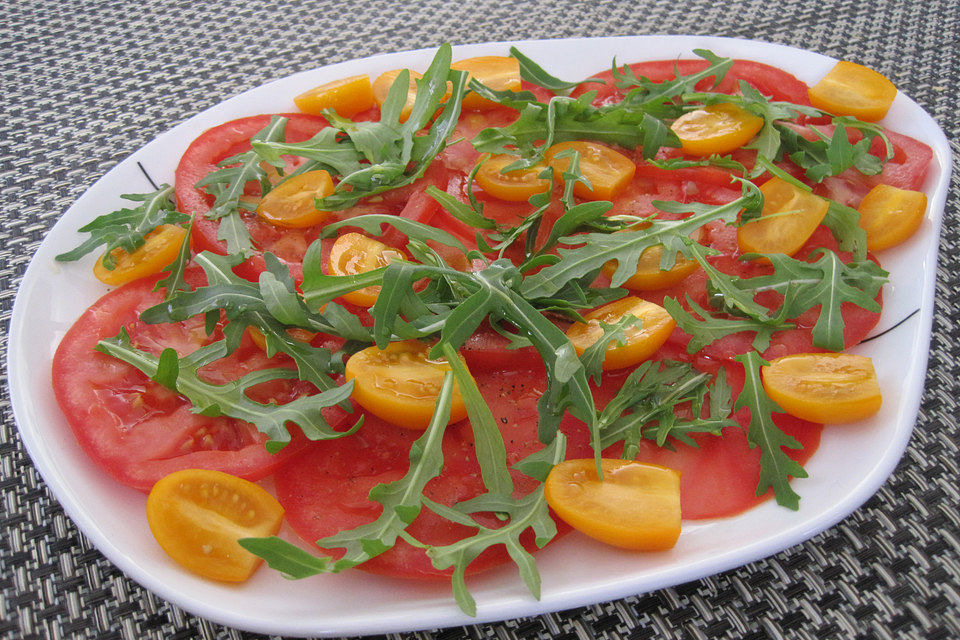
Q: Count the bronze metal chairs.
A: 0